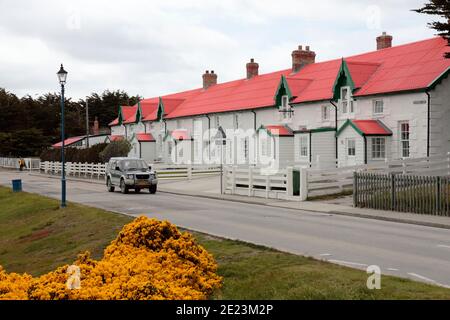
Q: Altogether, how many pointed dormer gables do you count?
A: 5